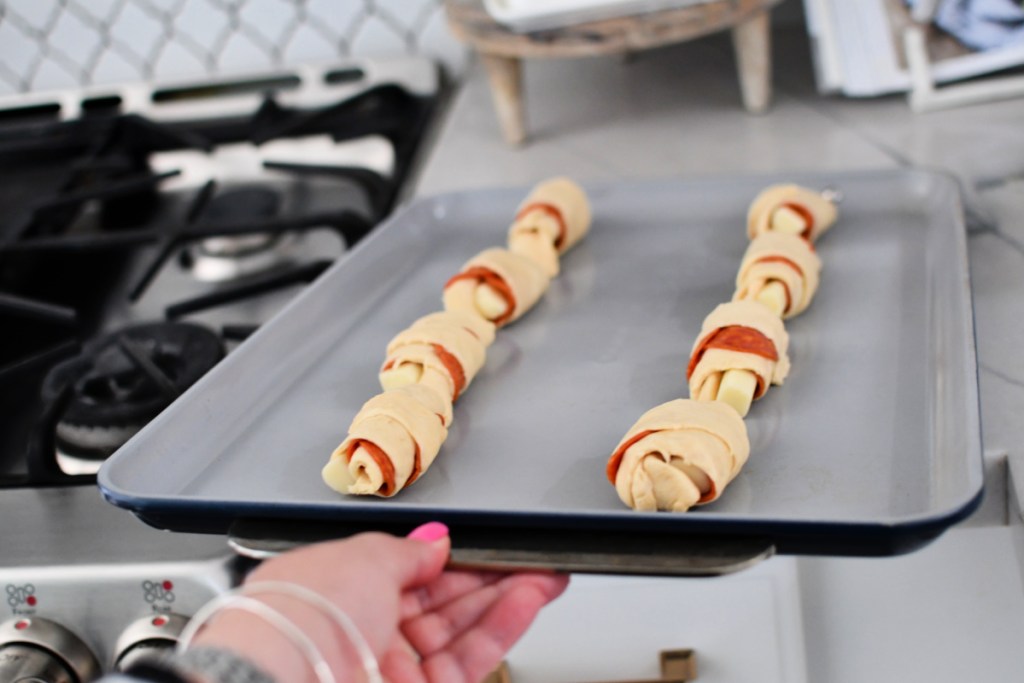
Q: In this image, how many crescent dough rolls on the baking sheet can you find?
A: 8